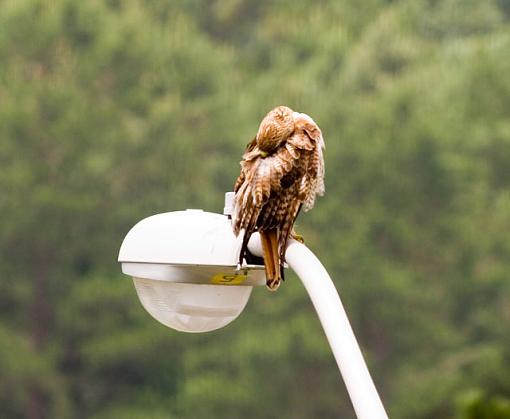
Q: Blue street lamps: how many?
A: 0